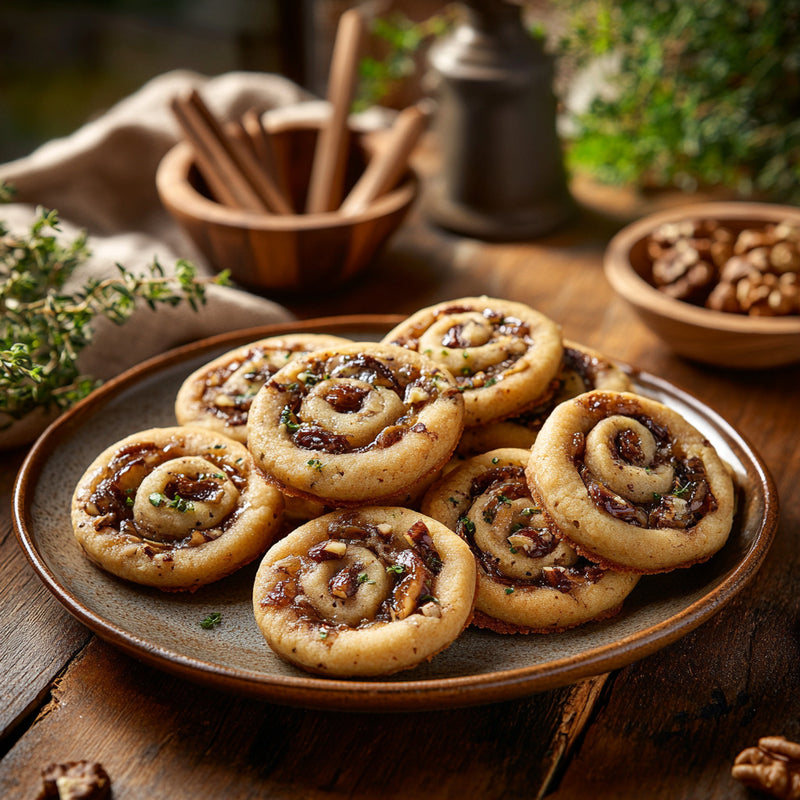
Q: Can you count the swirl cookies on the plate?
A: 8